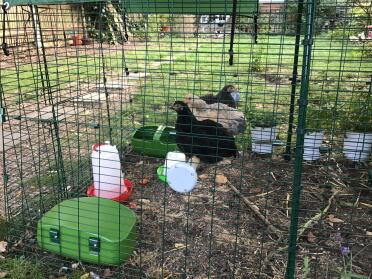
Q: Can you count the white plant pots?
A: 3